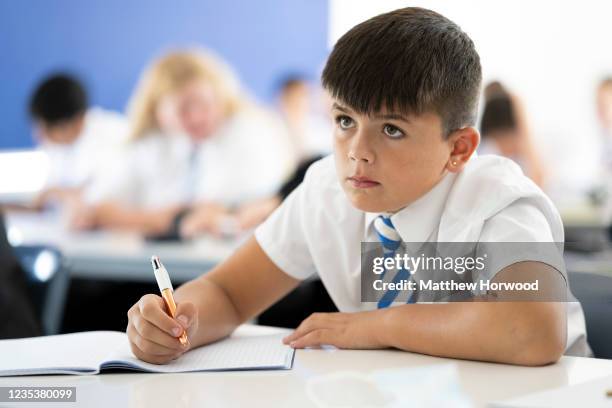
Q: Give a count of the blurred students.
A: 5